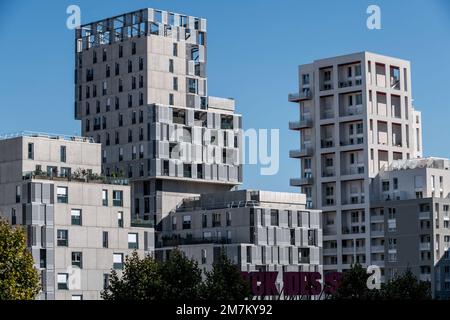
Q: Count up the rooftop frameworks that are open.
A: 1